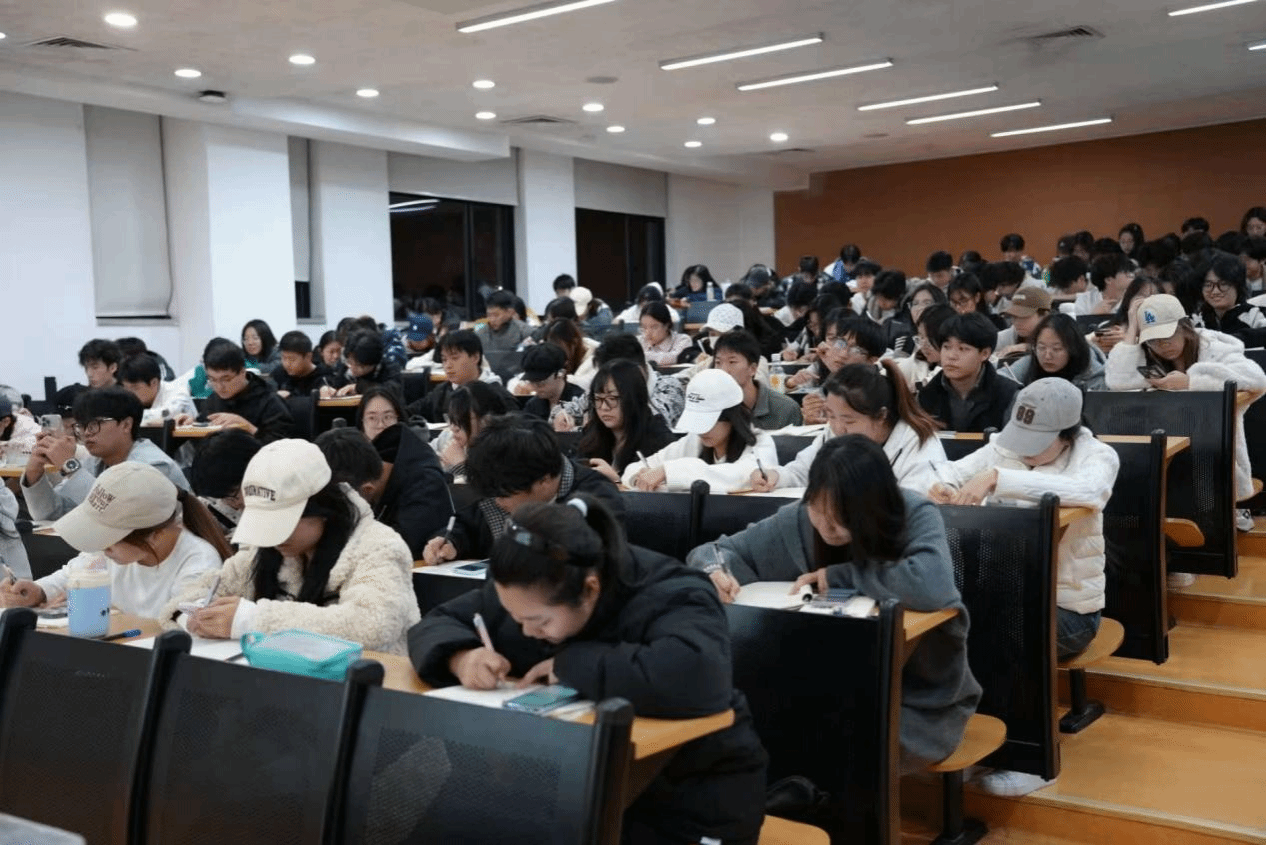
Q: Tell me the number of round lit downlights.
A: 12